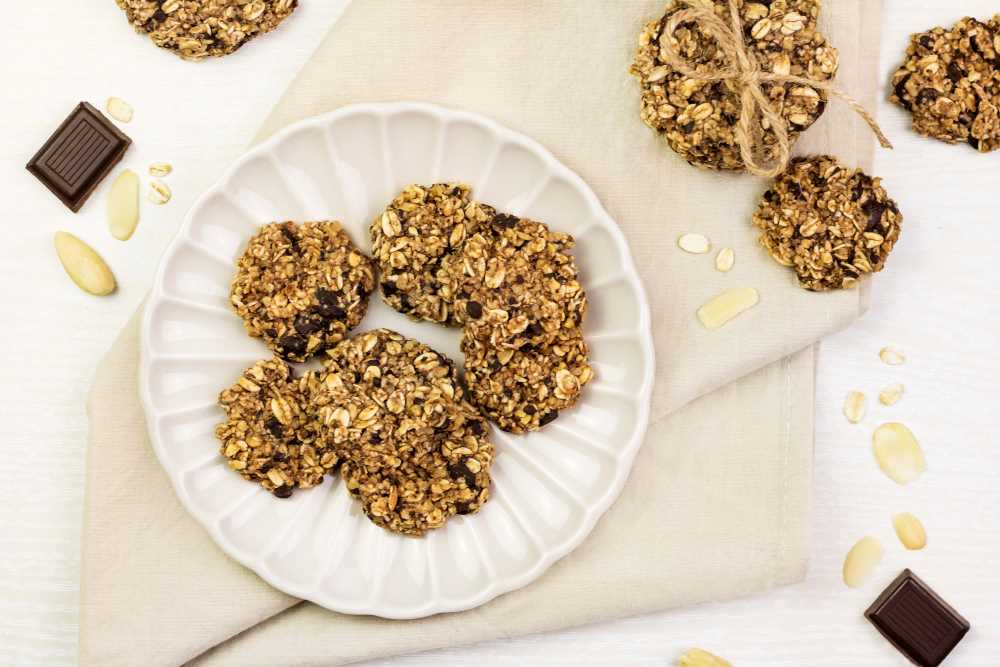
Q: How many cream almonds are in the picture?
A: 7